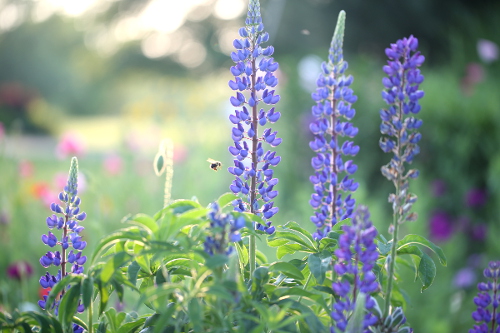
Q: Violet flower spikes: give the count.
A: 7